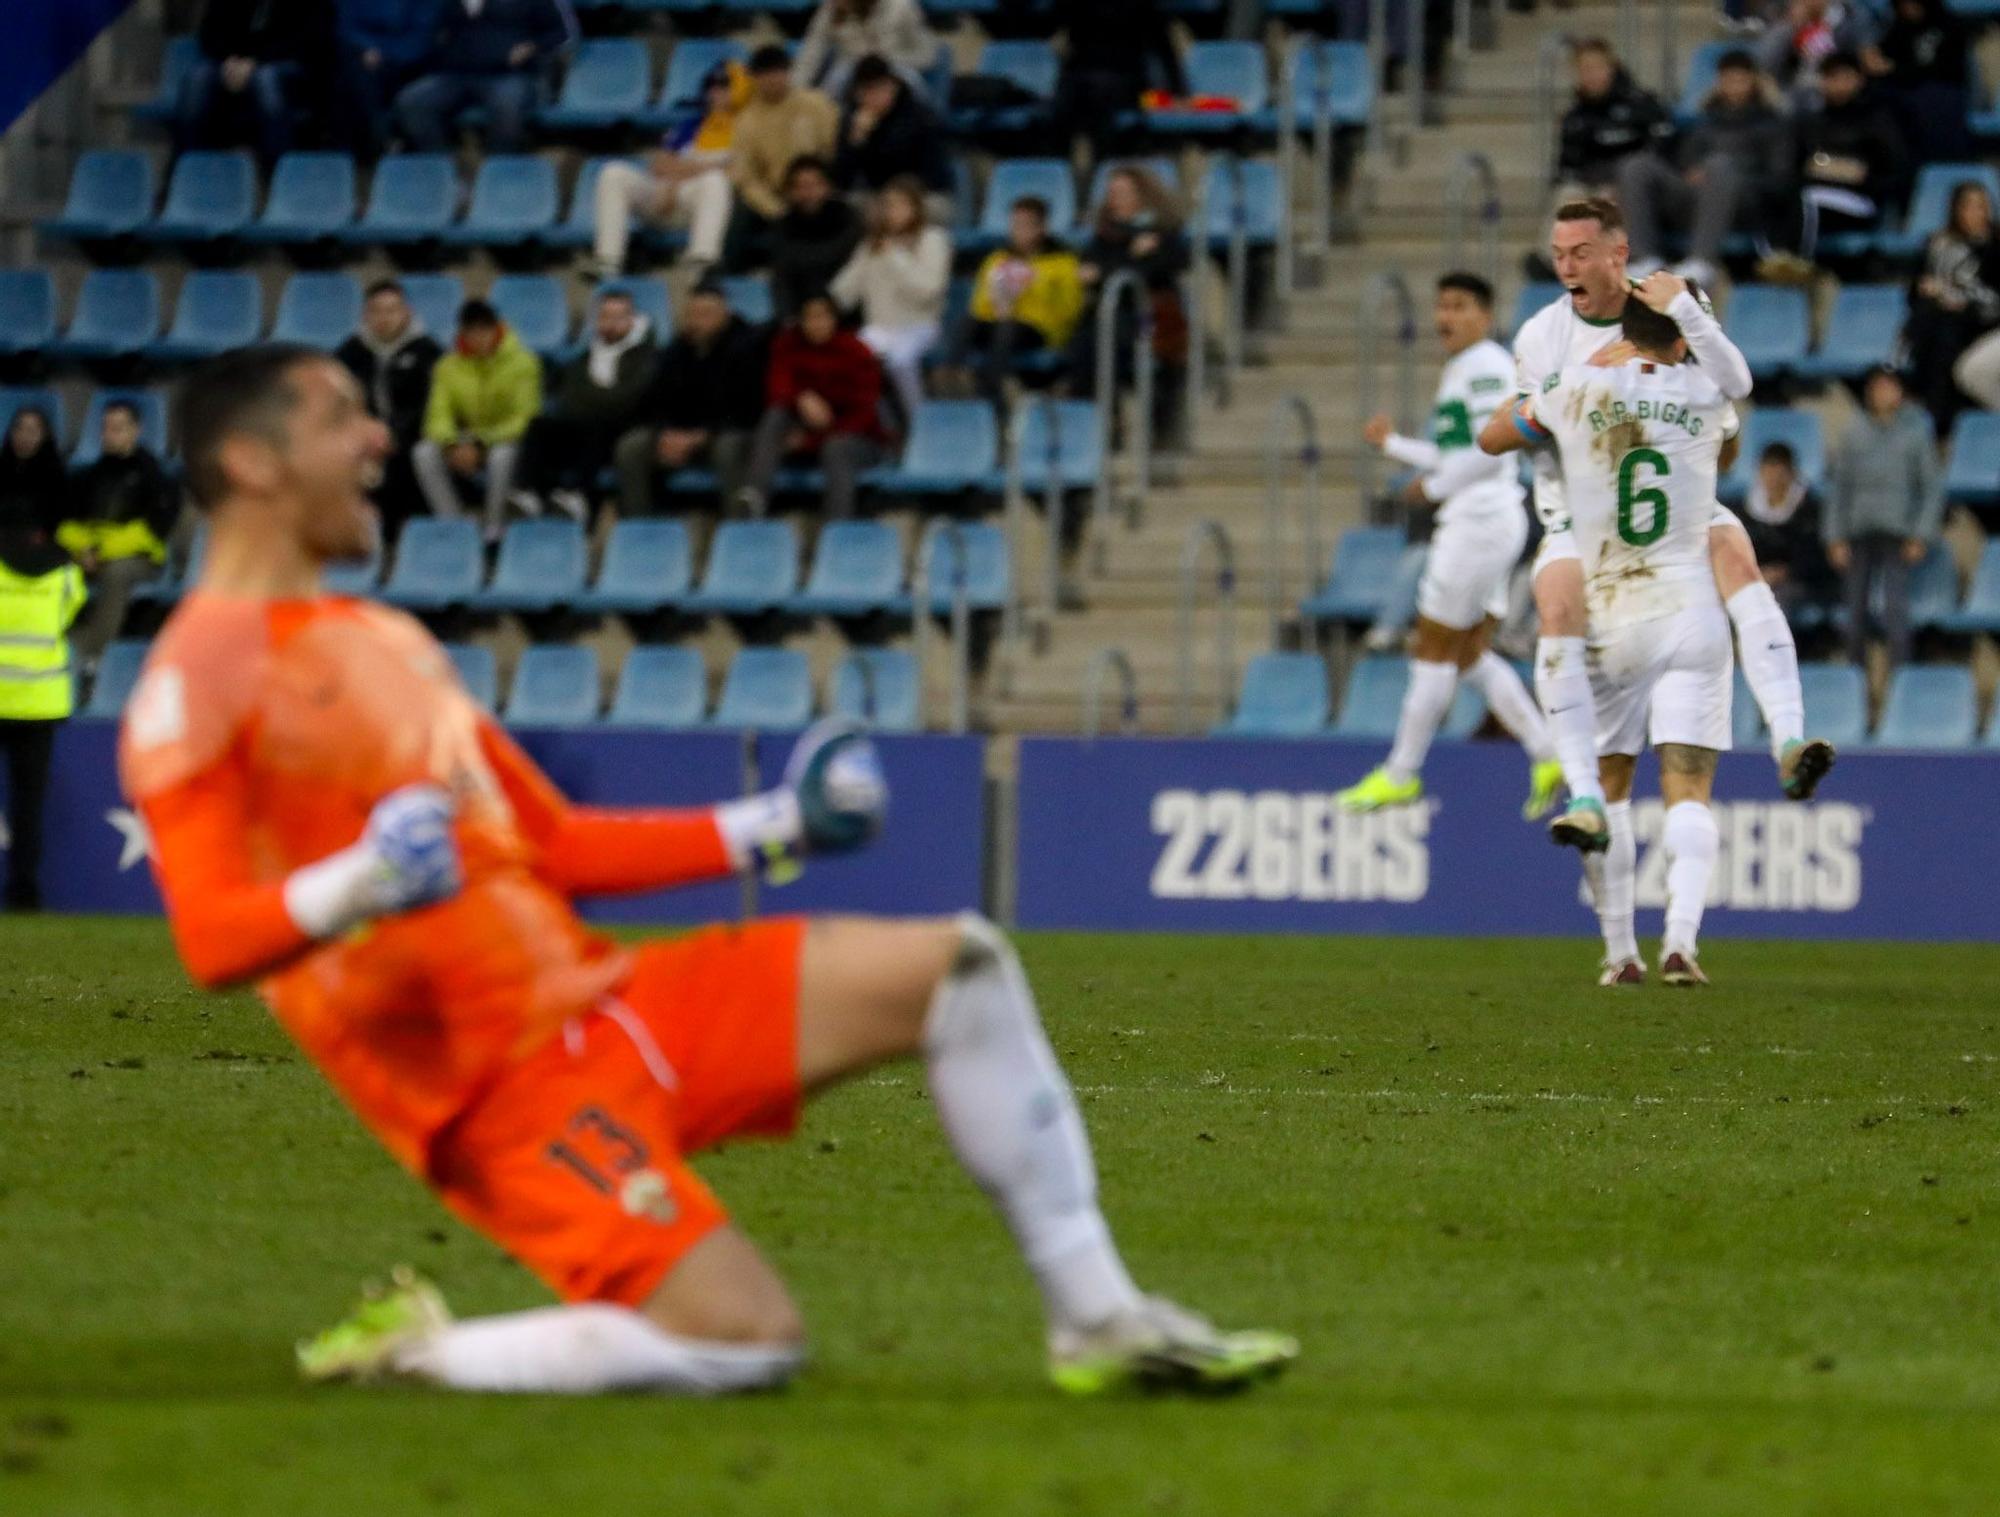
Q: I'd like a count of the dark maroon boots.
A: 2